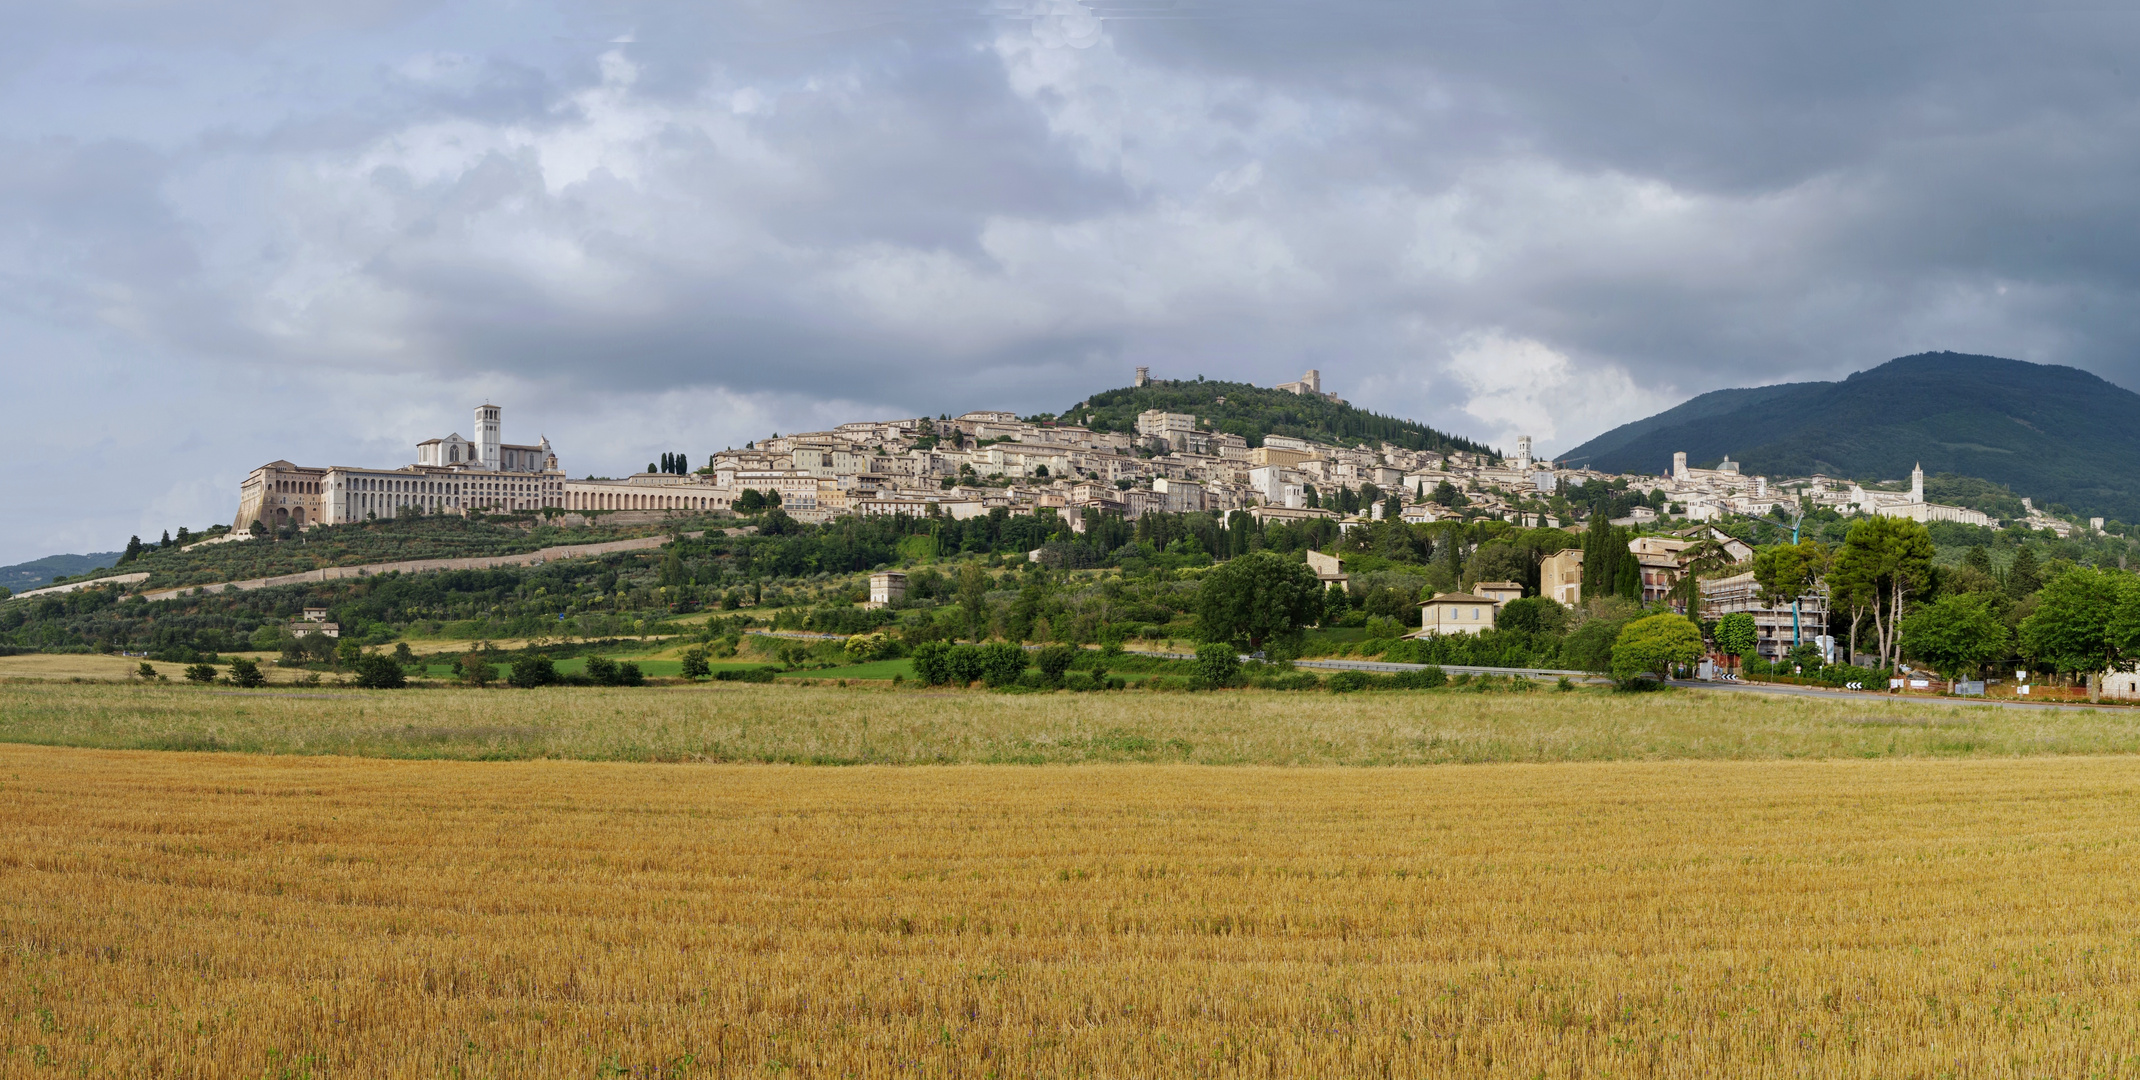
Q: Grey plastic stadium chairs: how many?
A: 0